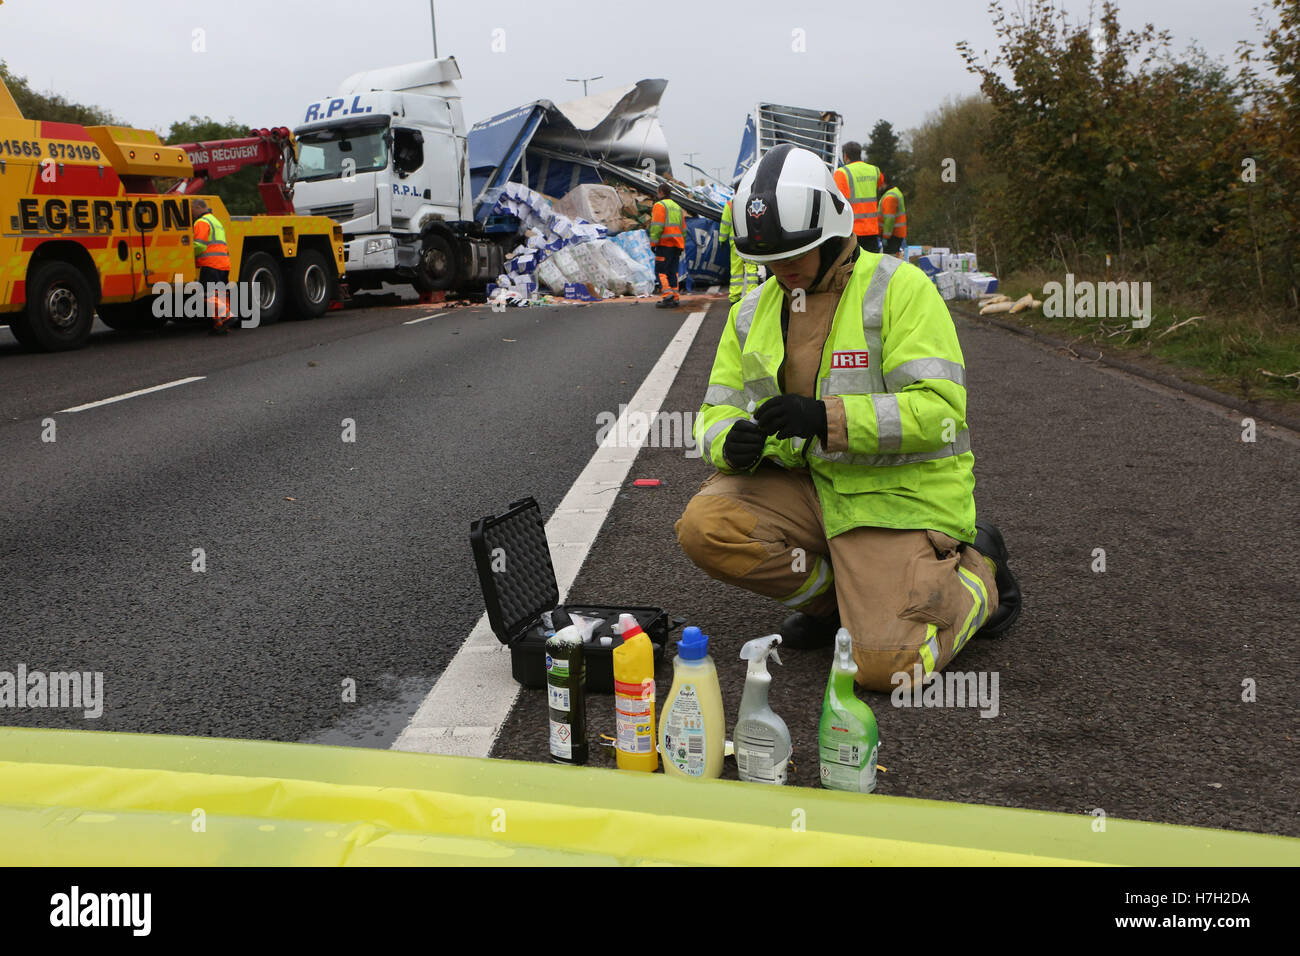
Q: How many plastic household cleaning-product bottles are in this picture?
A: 5